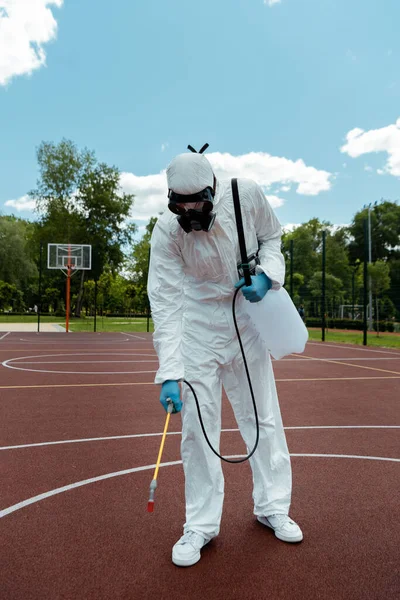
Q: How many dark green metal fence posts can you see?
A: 6